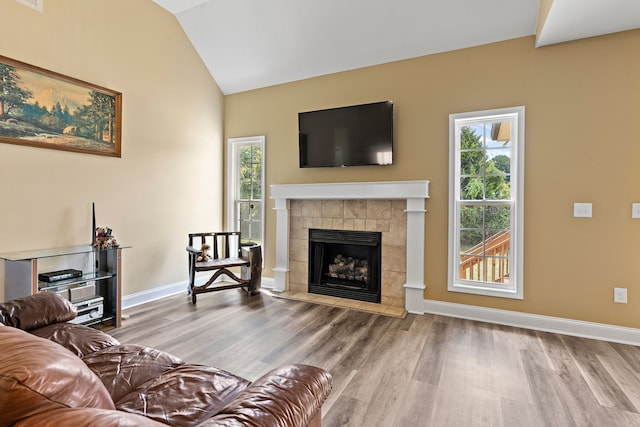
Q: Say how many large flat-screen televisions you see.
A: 1